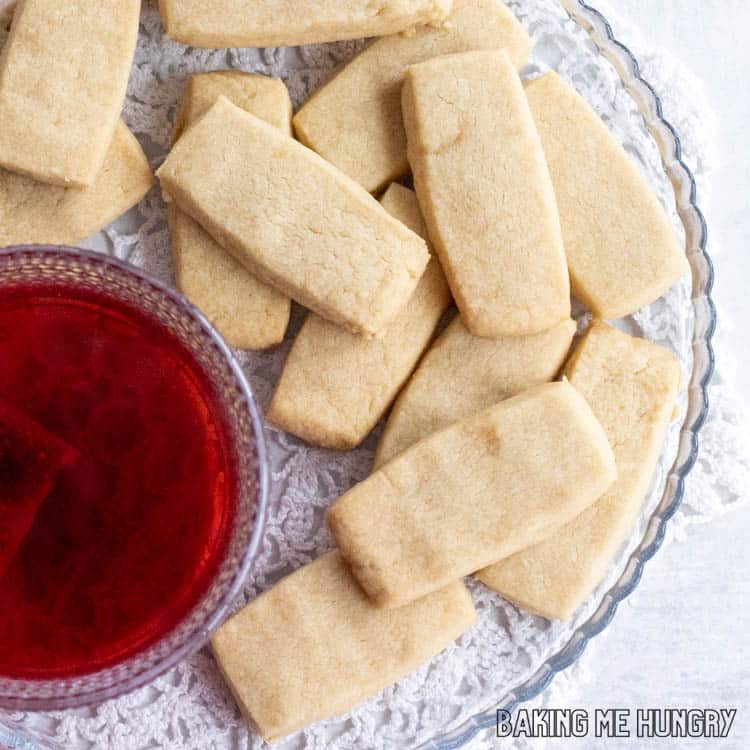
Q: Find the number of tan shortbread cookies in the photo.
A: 13